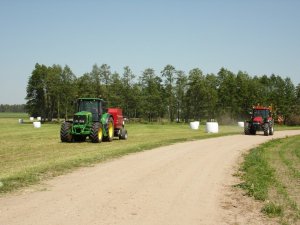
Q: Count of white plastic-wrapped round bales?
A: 7